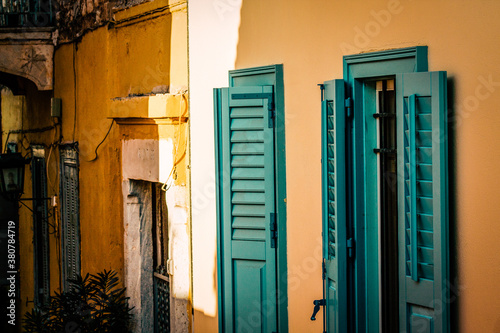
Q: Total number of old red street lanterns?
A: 0